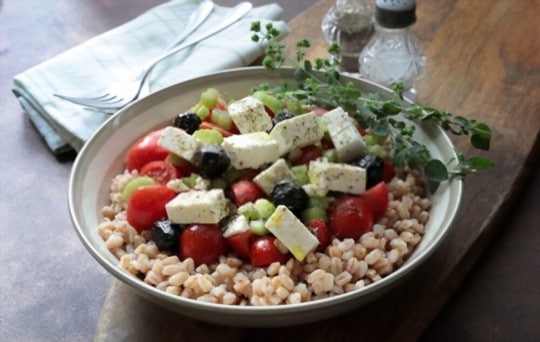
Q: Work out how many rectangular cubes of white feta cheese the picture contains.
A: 9